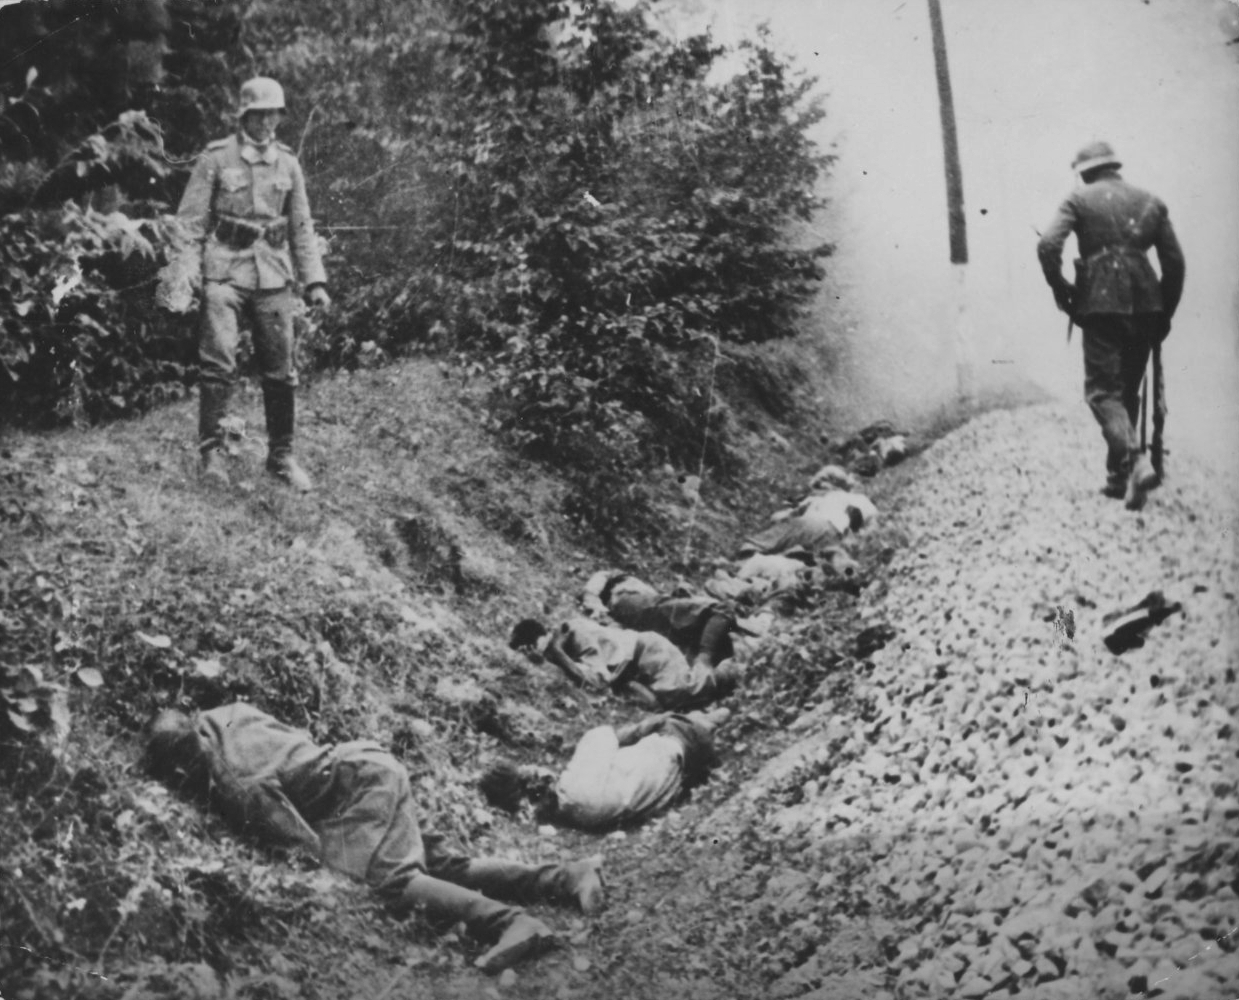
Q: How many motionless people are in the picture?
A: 7